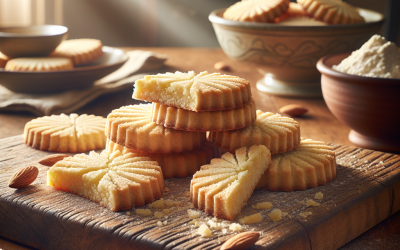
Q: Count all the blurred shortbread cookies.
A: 7